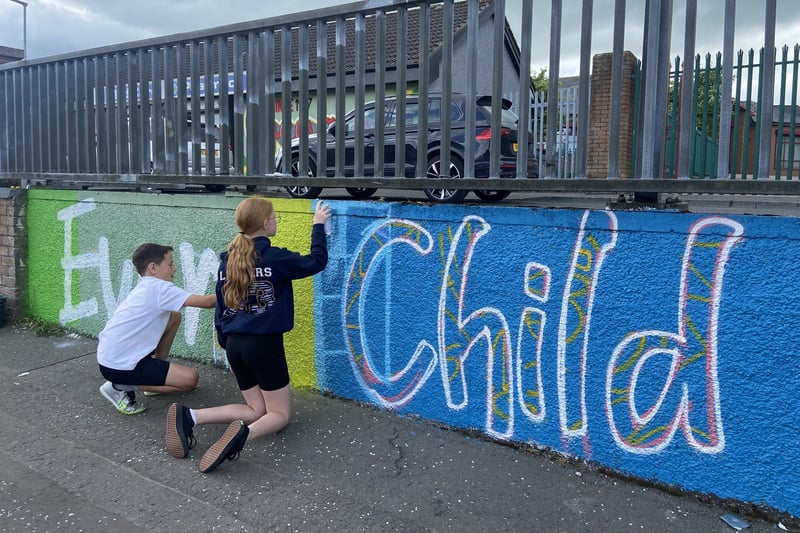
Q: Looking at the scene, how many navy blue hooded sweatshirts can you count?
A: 1